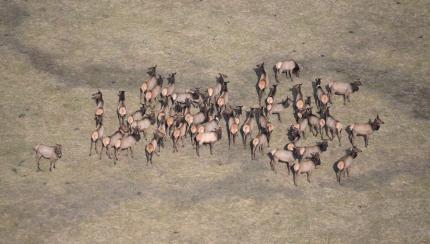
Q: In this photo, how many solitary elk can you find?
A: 1